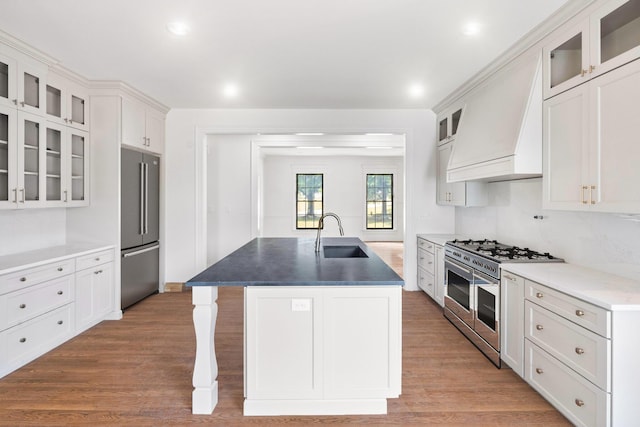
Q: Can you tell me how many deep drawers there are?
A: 6